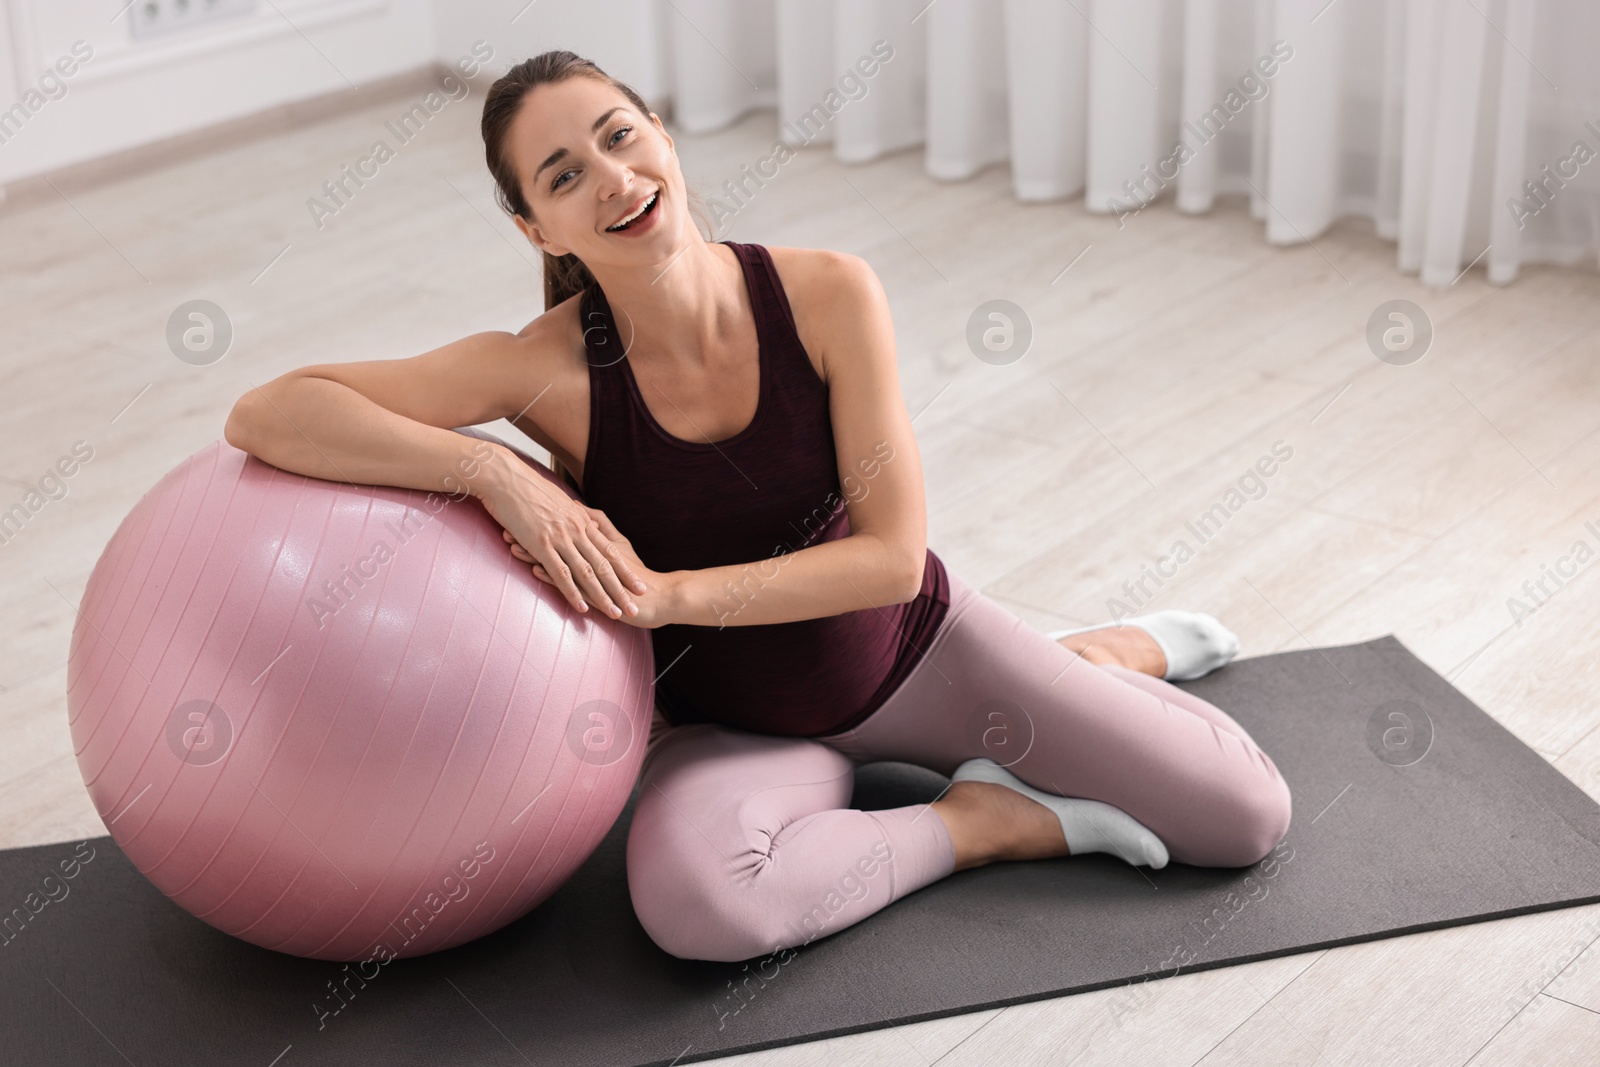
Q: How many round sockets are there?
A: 3